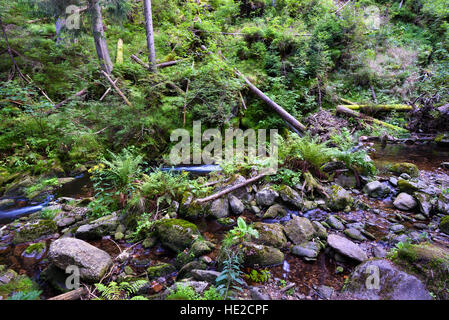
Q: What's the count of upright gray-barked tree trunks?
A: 2